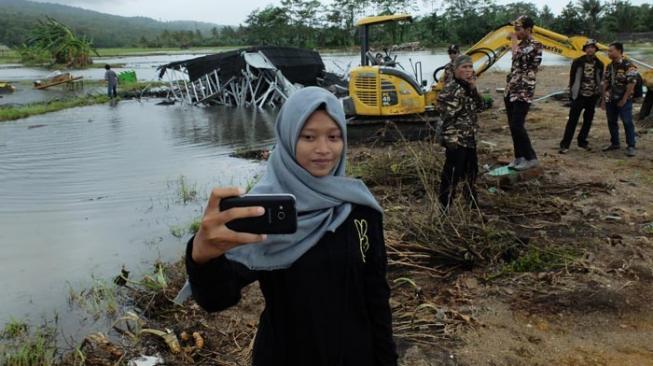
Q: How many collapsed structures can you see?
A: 1